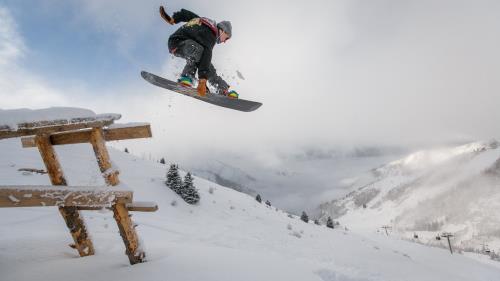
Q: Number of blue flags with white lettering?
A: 0